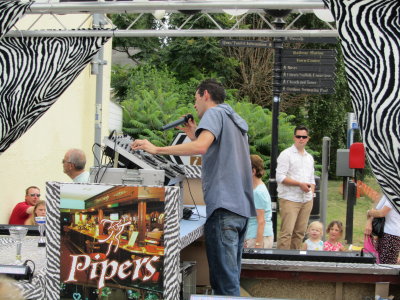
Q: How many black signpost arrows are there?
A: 8